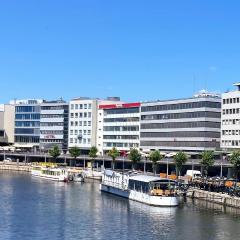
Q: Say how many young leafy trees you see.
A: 9